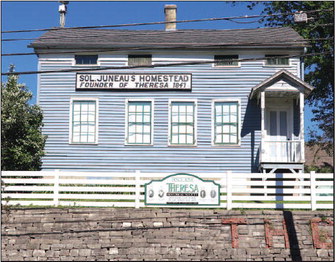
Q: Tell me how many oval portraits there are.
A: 4